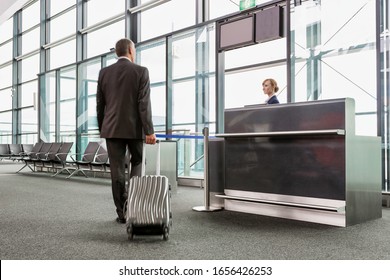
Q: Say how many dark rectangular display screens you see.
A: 2